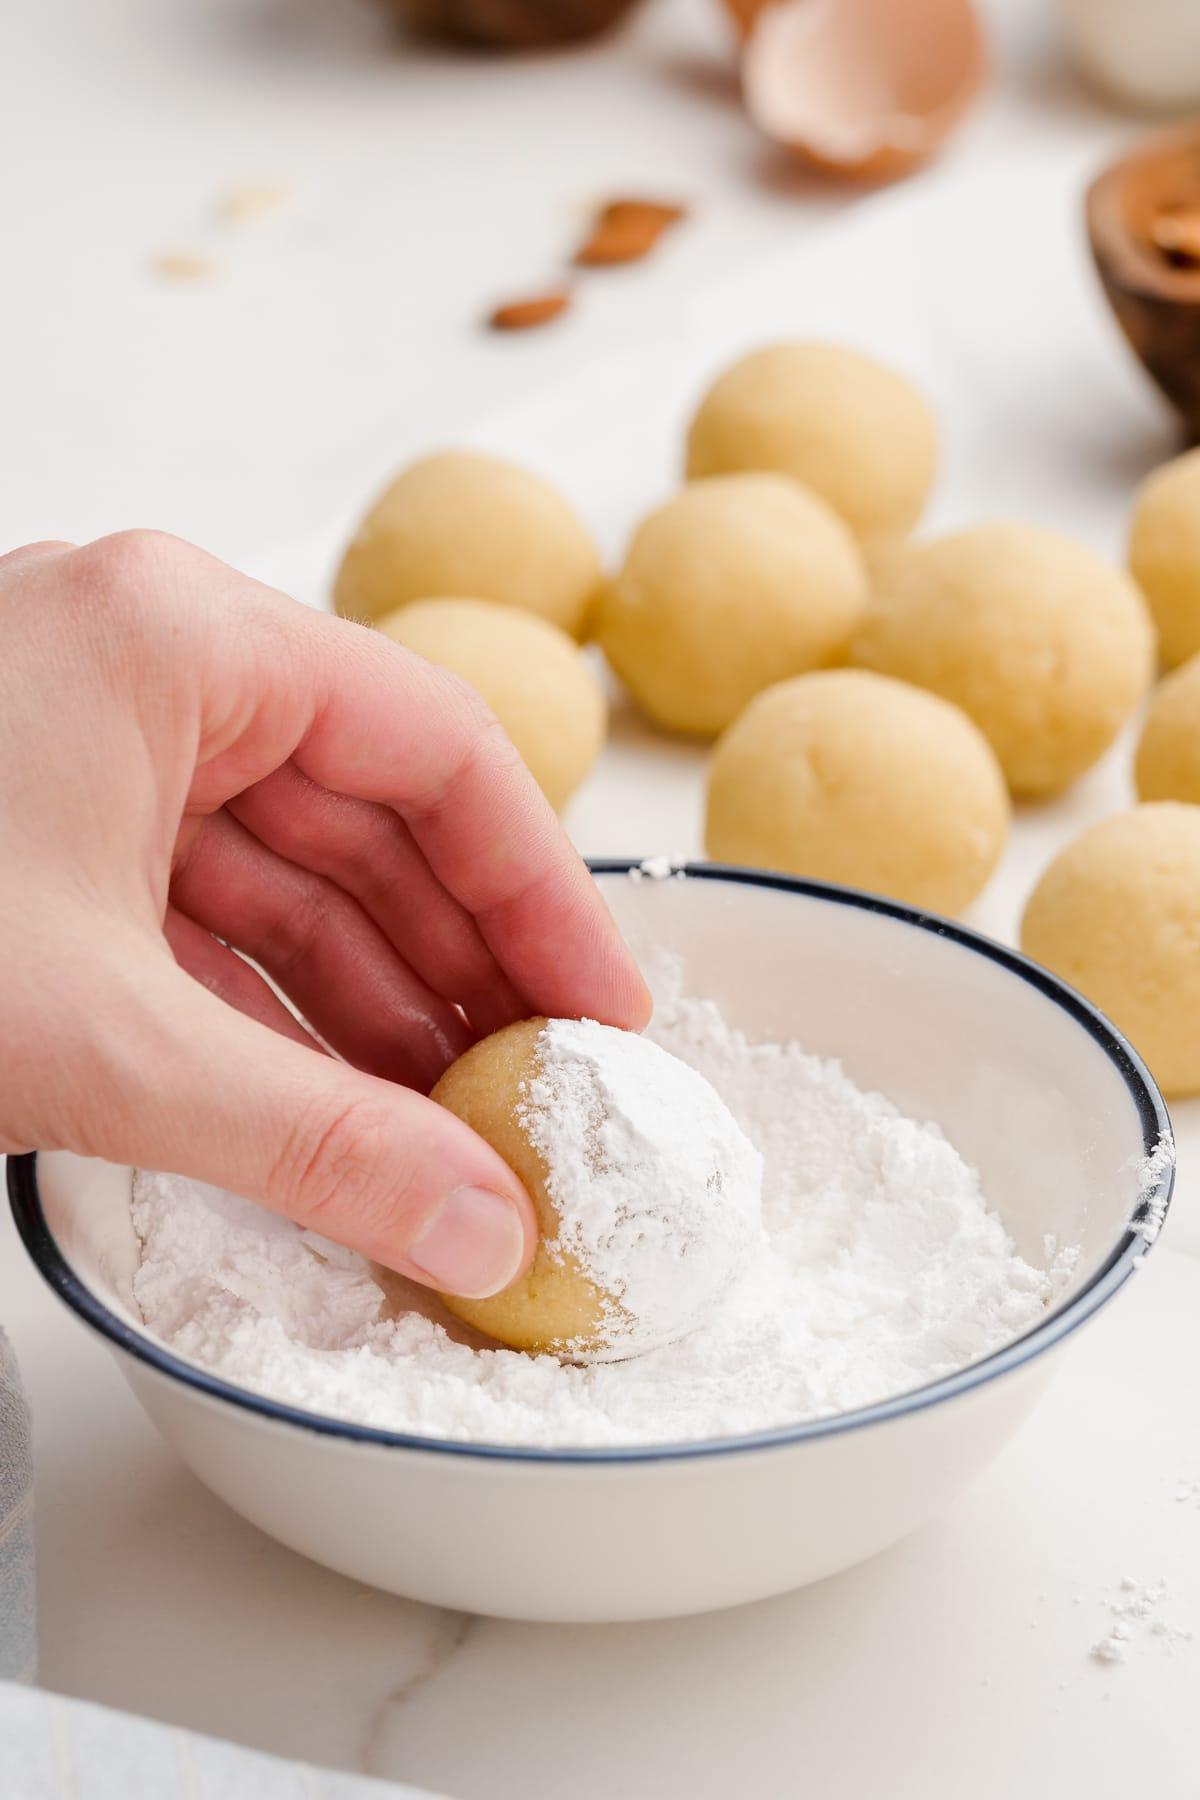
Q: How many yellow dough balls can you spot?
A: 10